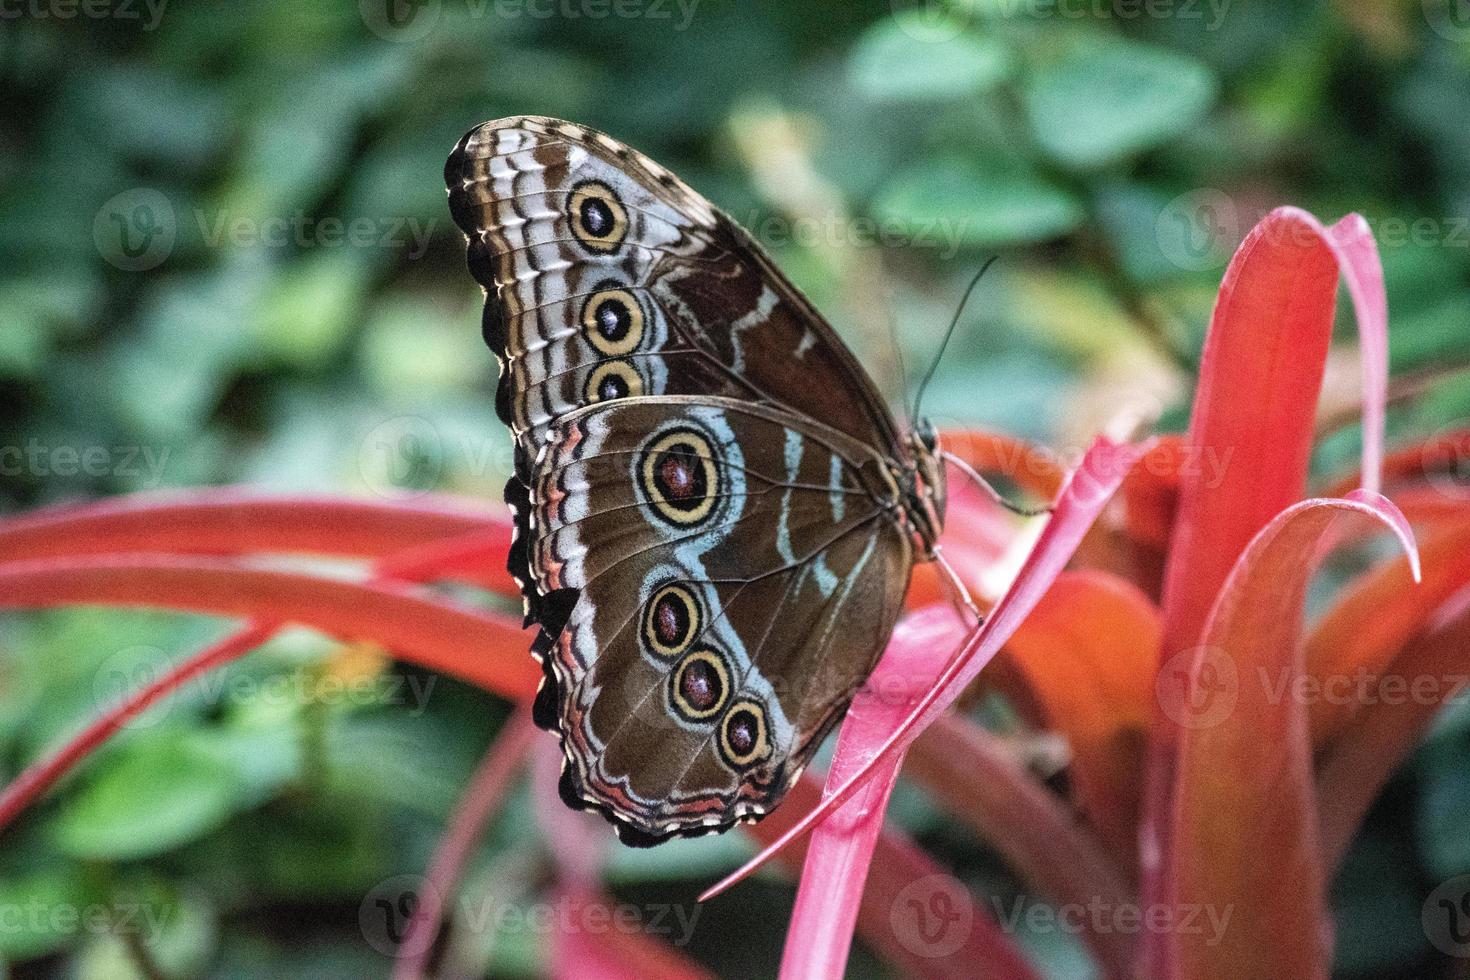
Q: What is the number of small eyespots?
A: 6